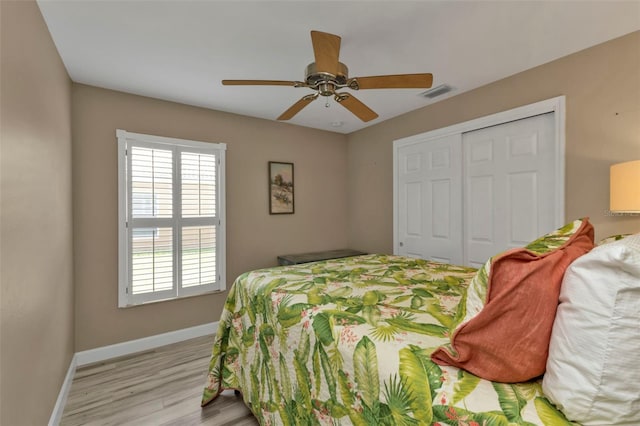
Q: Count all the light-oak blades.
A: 5